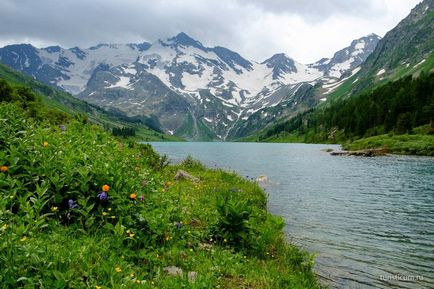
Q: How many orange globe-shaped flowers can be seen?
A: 4